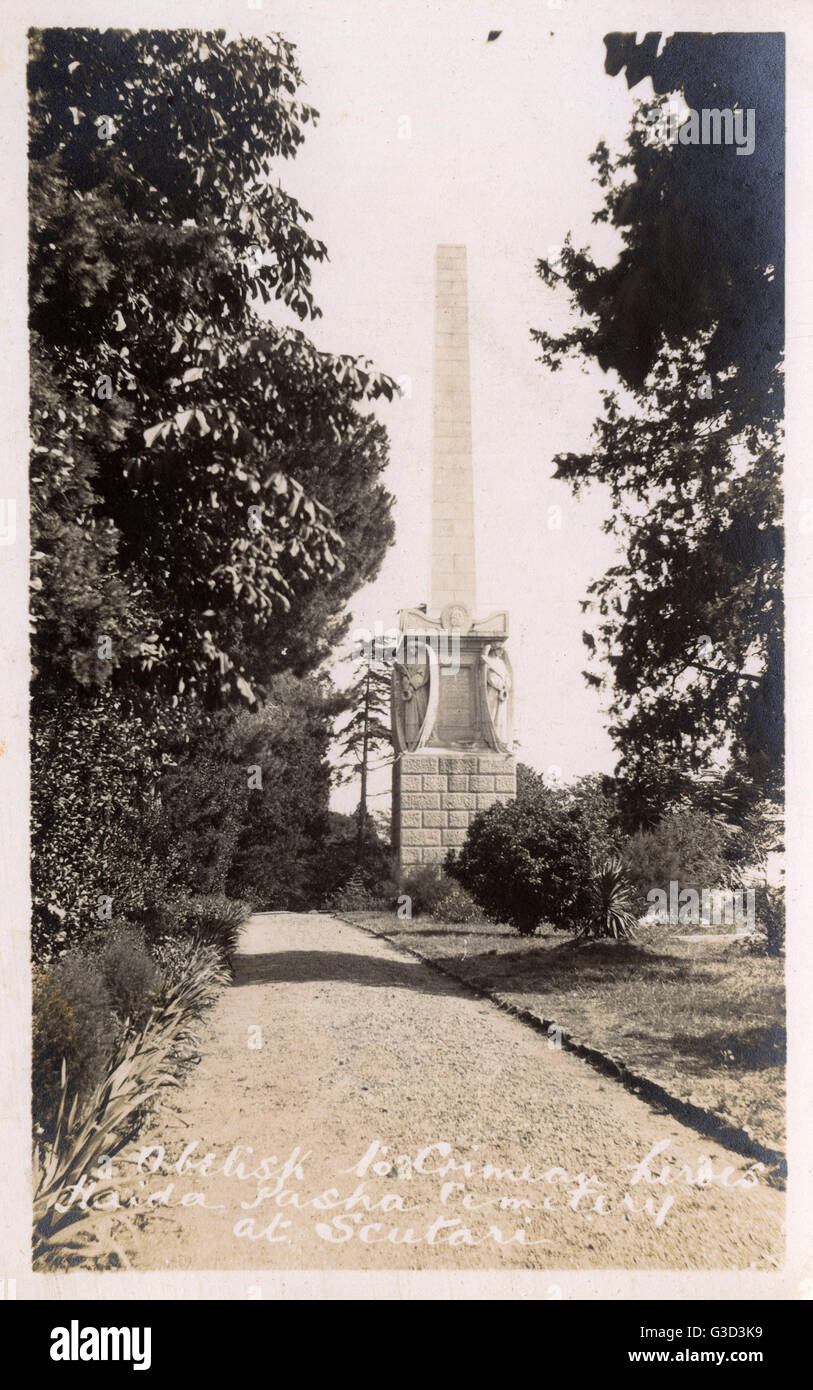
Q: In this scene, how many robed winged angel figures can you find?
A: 2